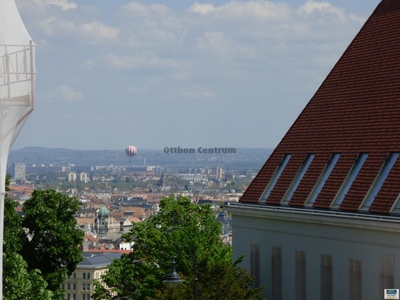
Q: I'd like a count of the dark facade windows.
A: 6